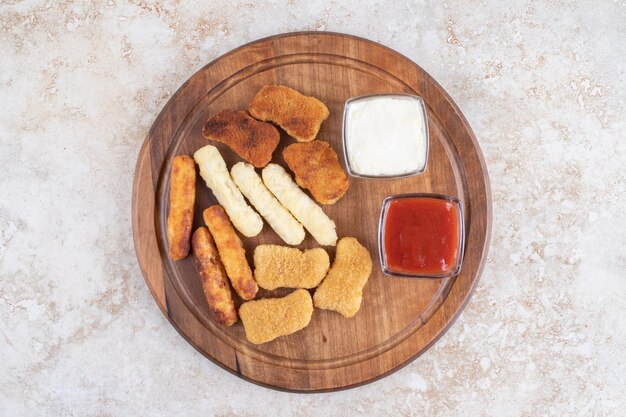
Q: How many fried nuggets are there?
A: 6